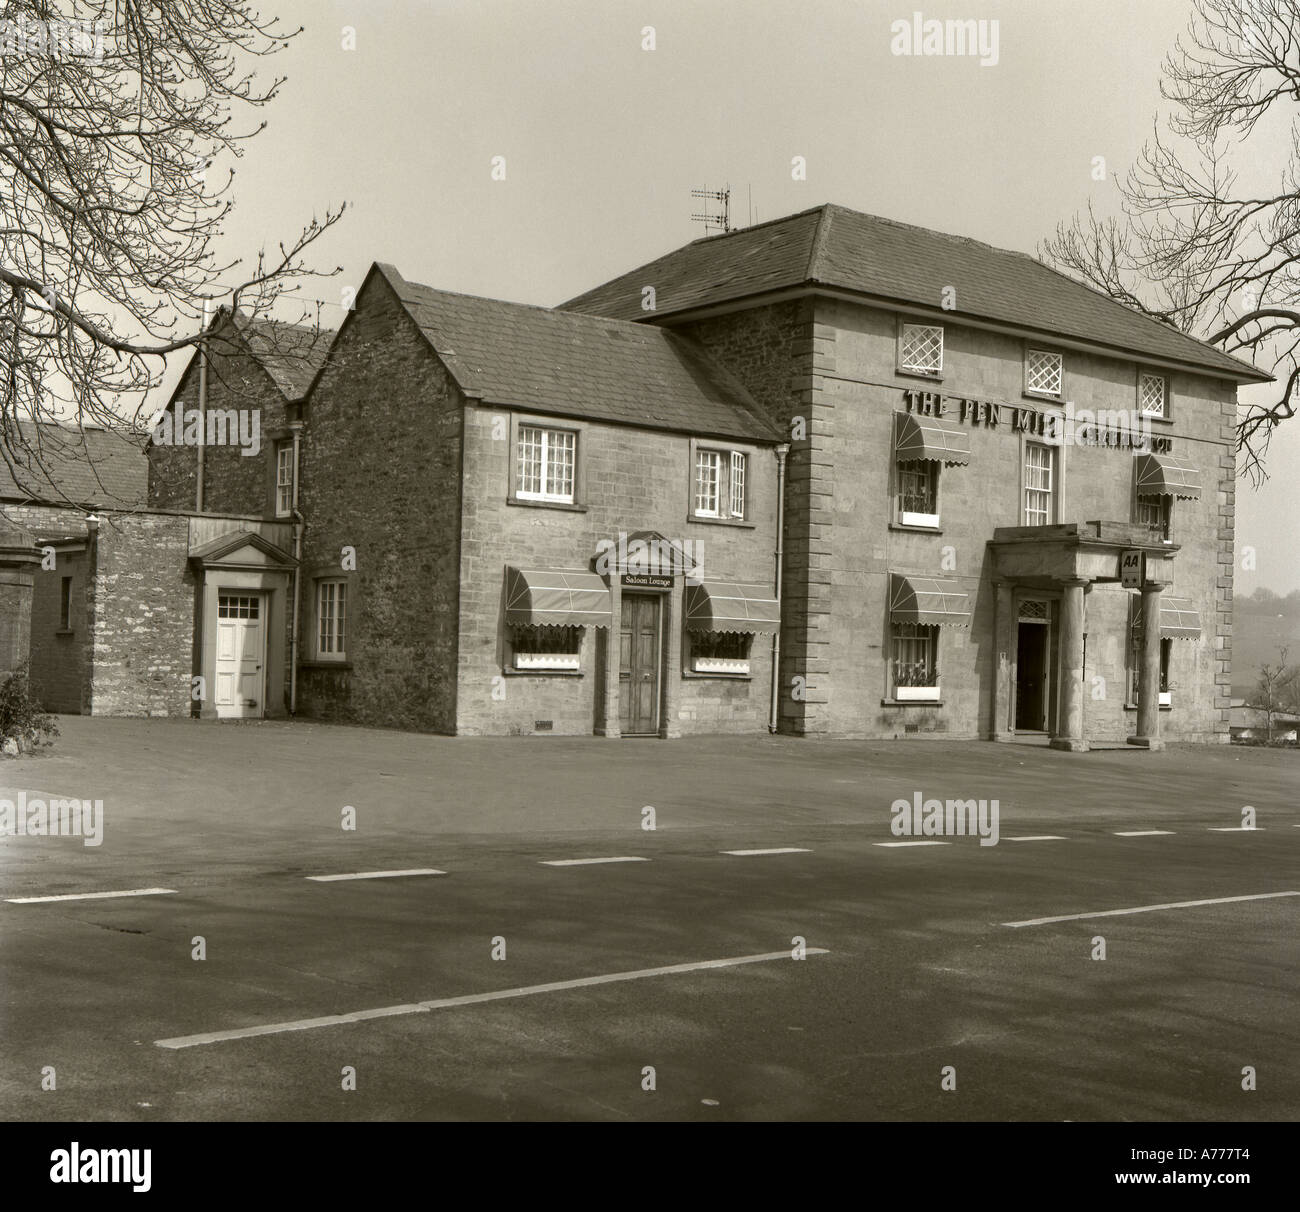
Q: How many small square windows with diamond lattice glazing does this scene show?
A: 3